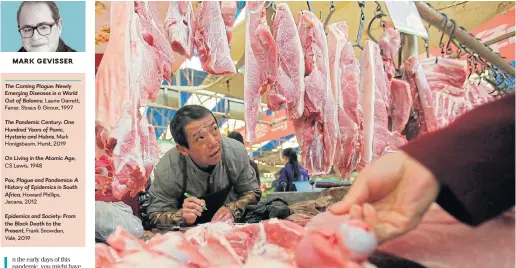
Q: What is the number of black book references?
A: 5